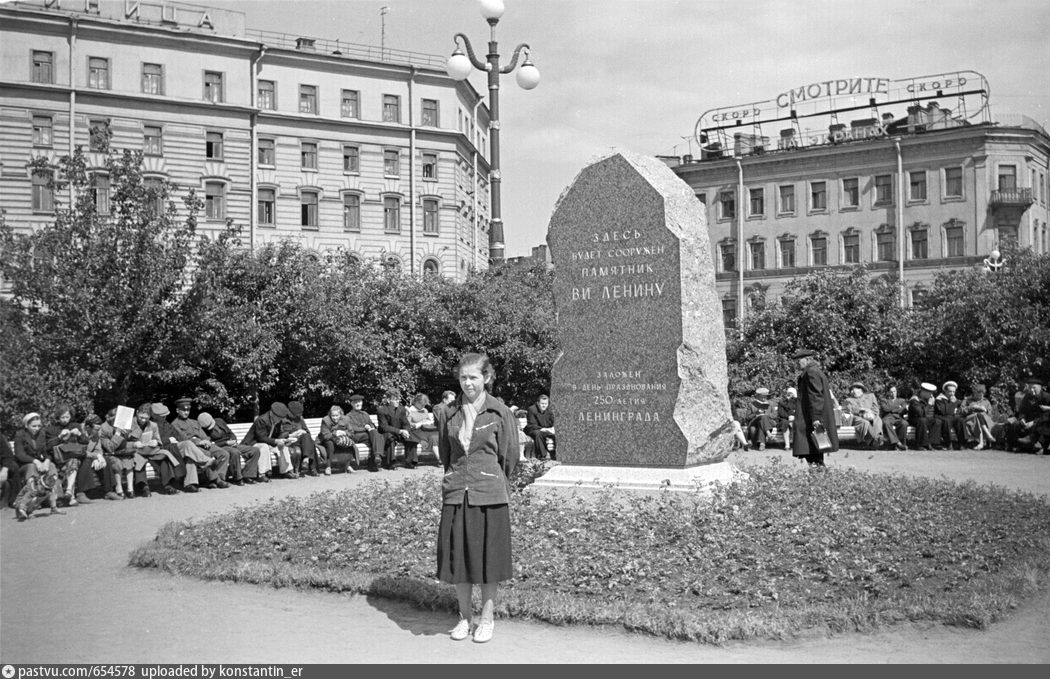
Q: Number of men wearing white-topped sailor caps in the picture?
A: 2